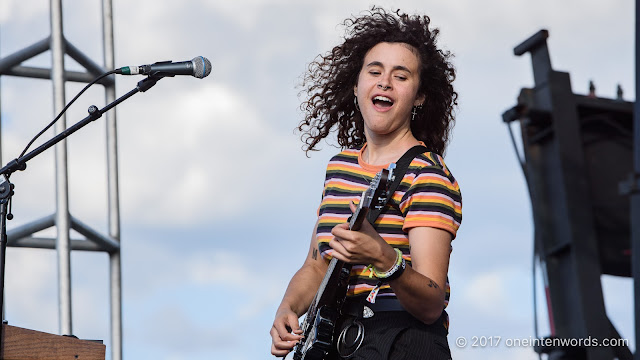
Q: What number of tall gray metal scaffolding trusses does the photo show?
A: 1